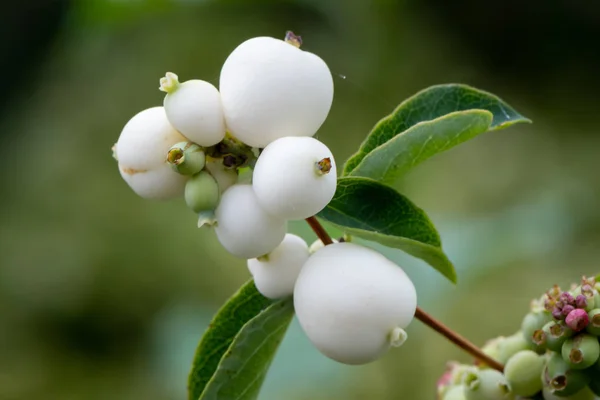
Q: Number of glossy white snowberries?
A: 7